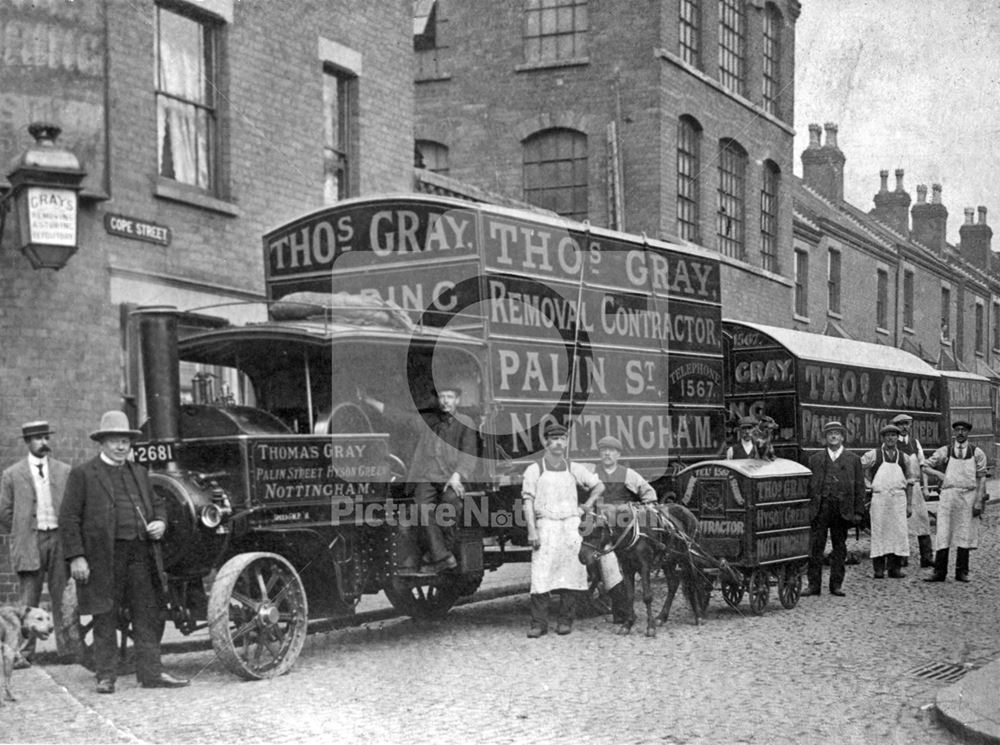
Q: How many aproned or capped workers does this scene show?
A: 7